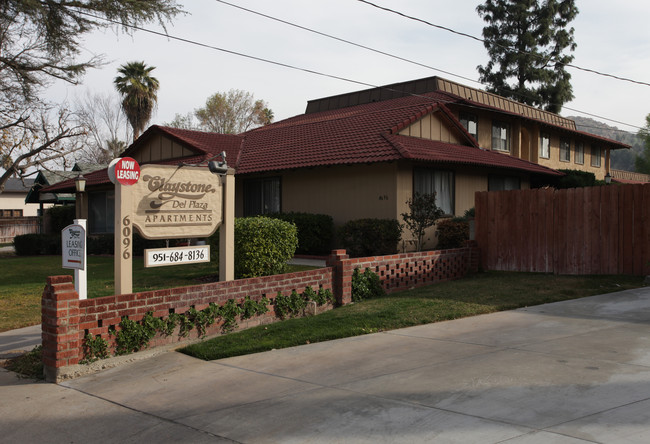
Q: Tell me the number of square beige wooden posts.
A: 2